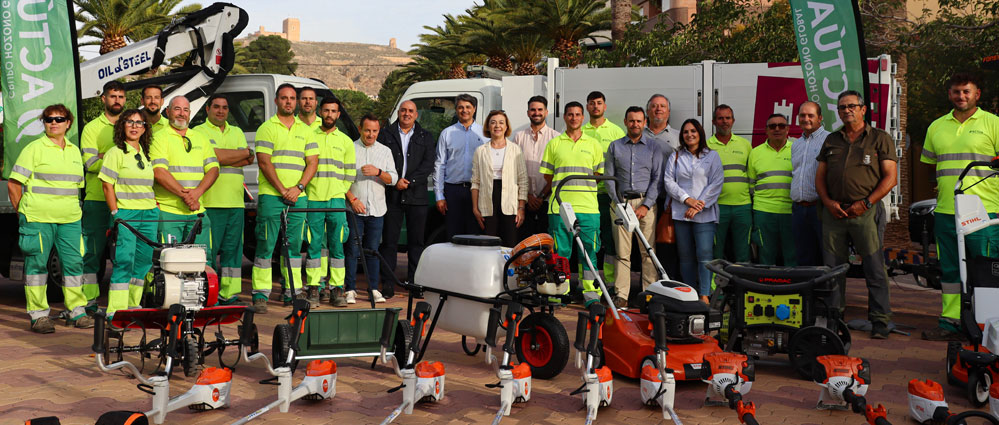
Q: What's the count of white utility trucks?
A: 2